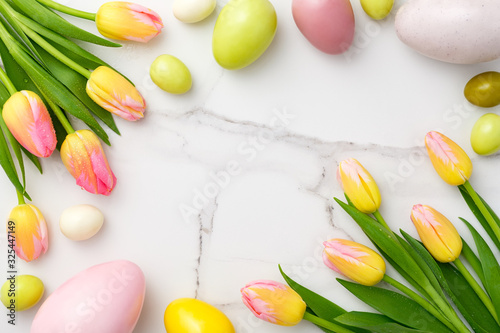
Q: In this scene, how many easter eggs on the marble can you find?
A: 12